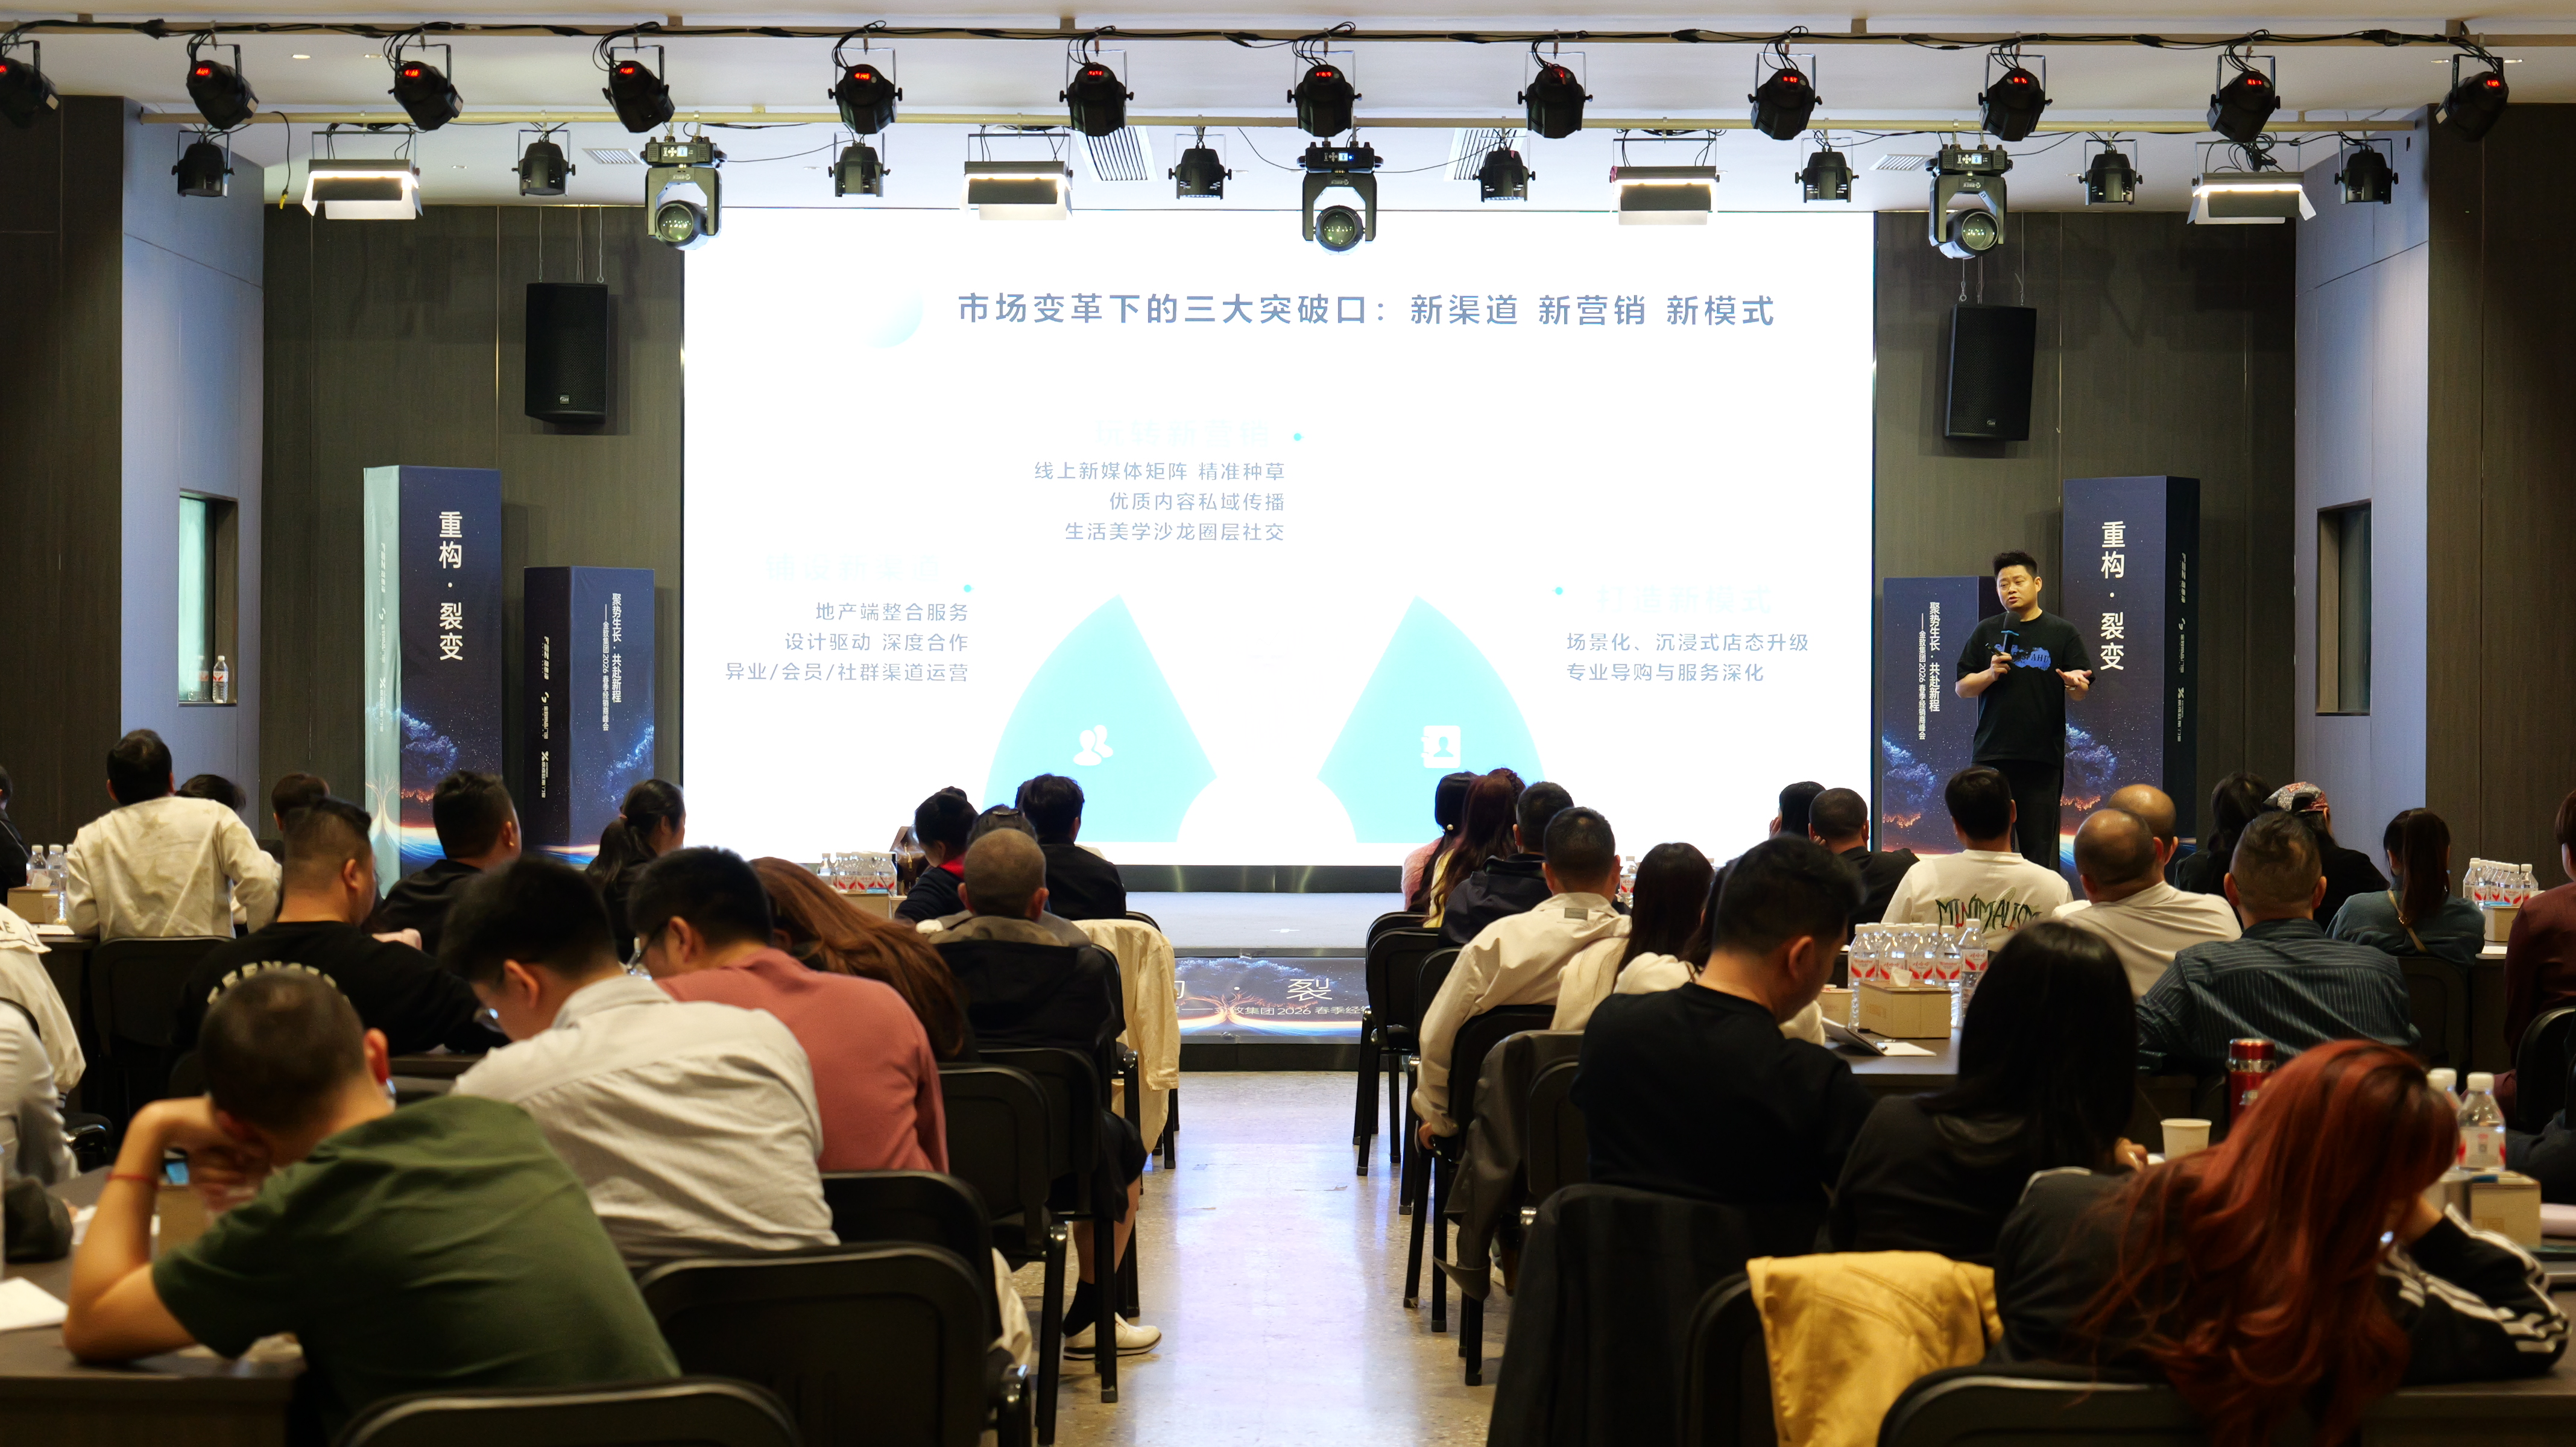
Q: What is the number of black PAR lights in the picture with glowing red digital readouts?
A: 12